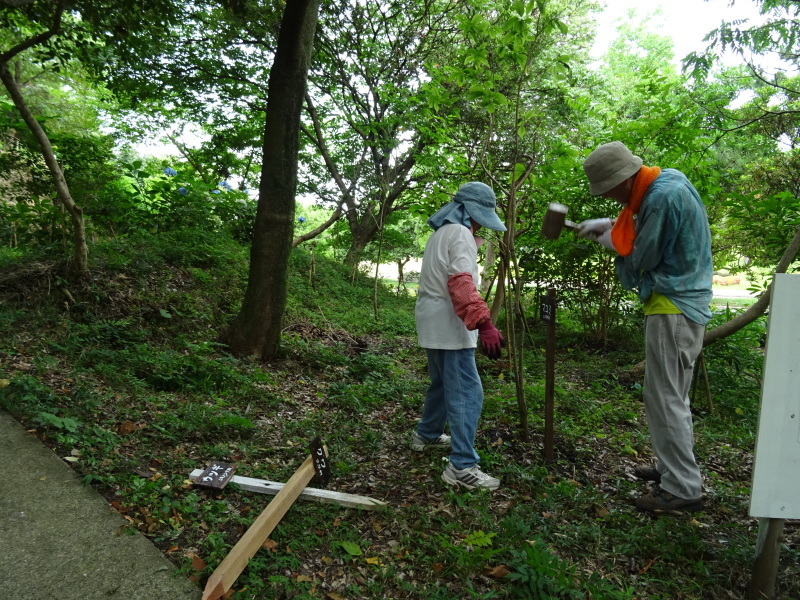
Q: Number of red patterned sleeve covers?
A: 1